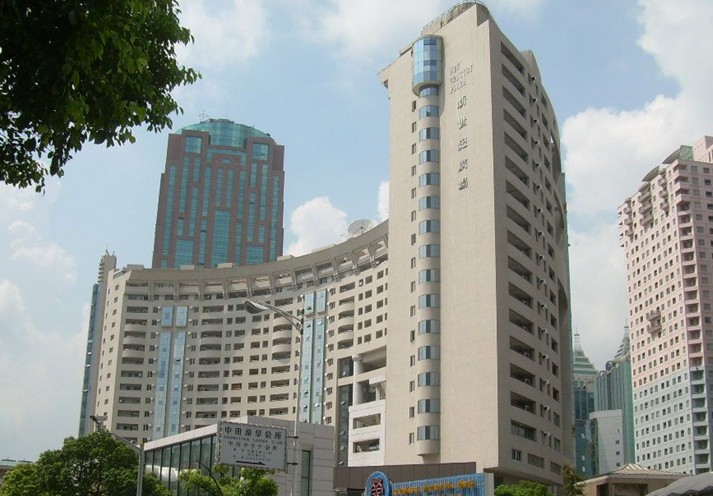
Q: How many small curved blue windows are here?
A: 15